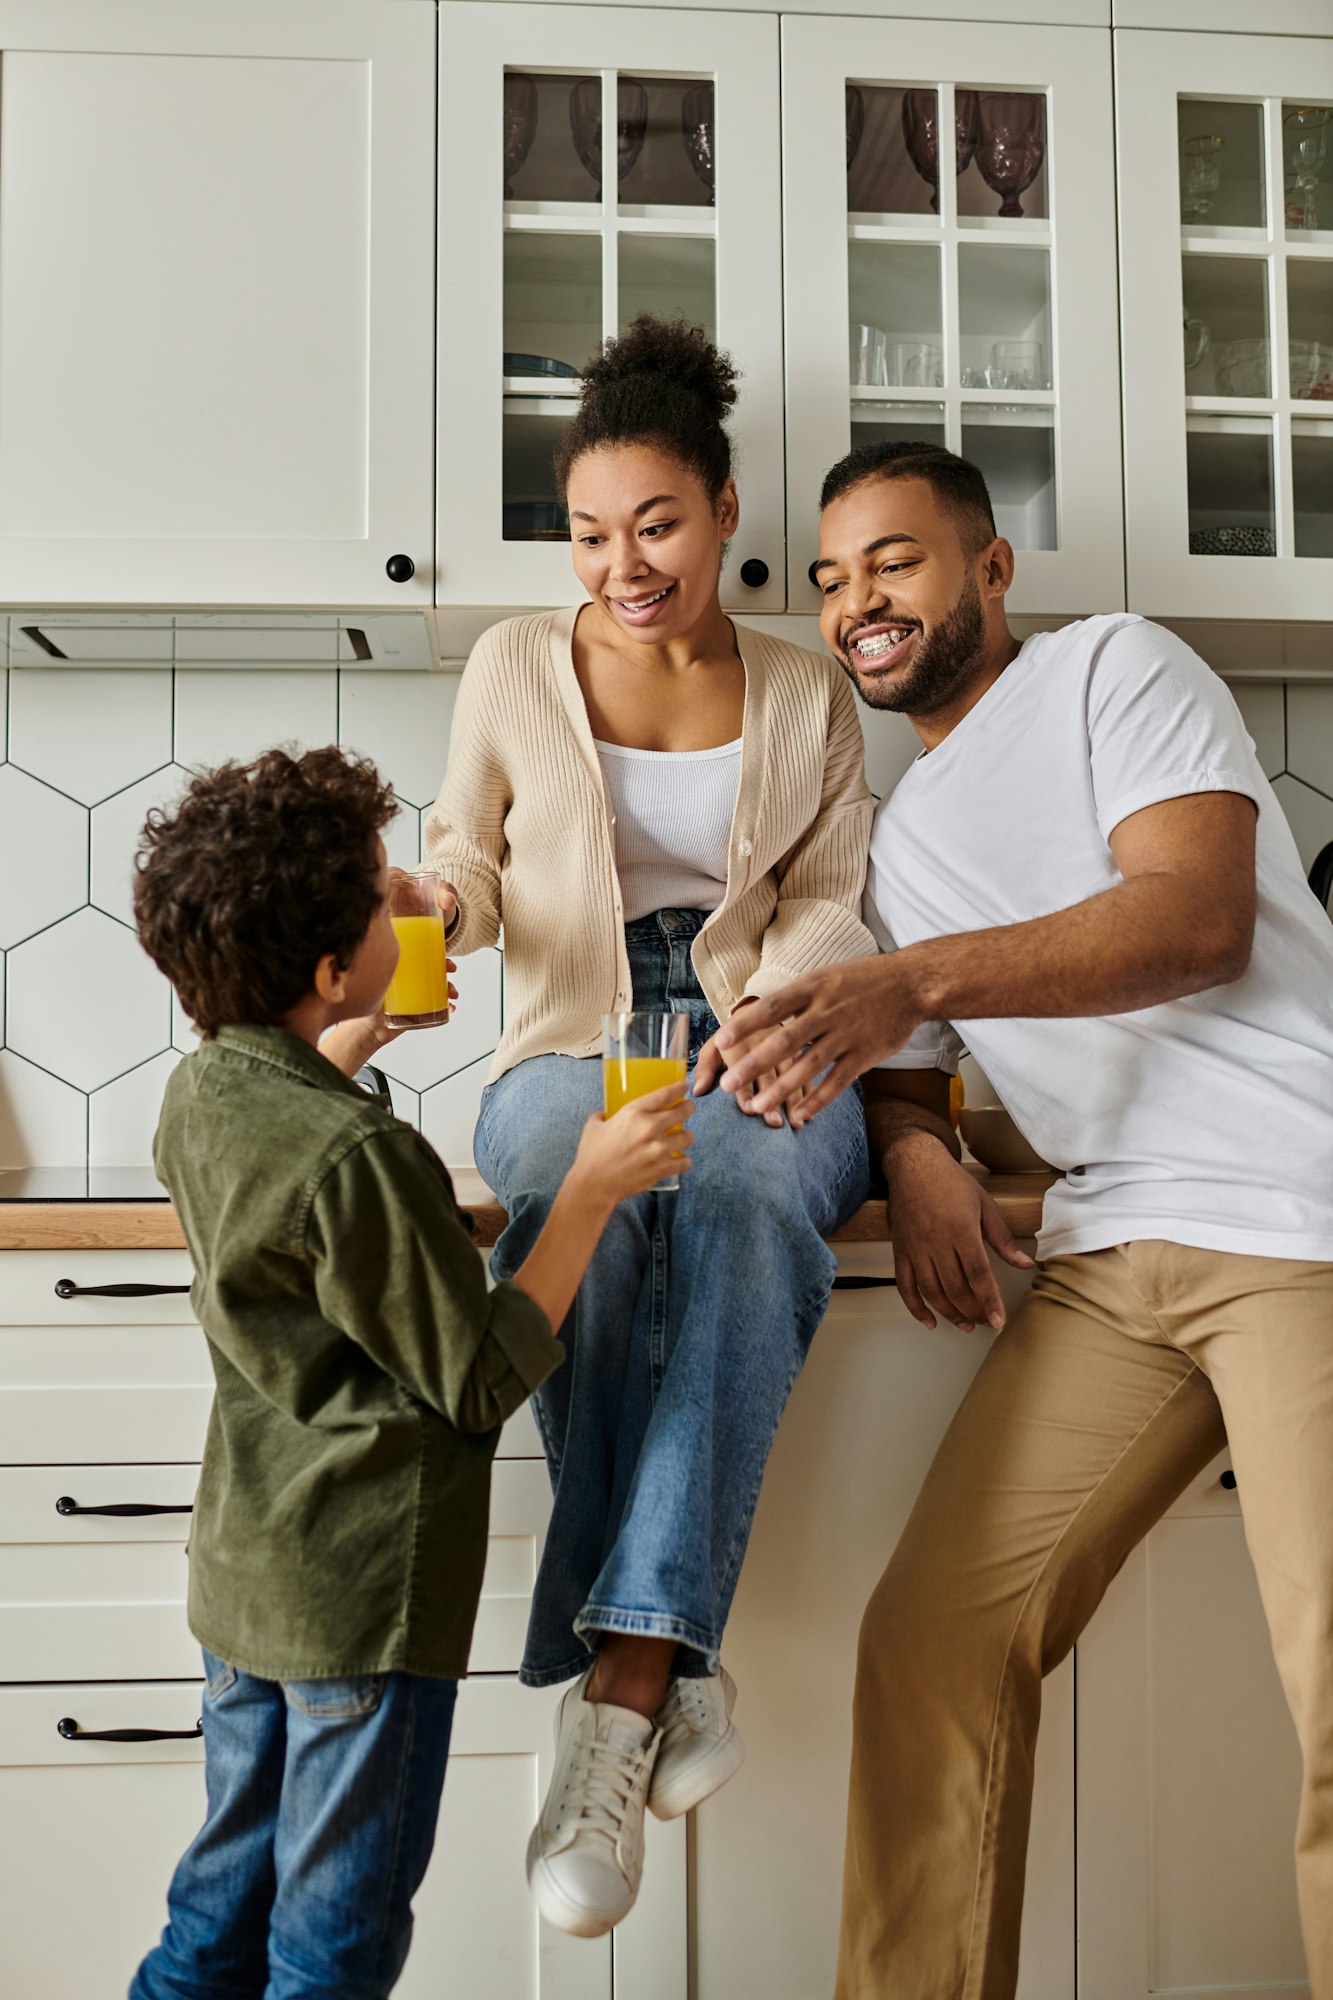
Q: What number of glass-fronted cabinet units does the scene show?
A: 3